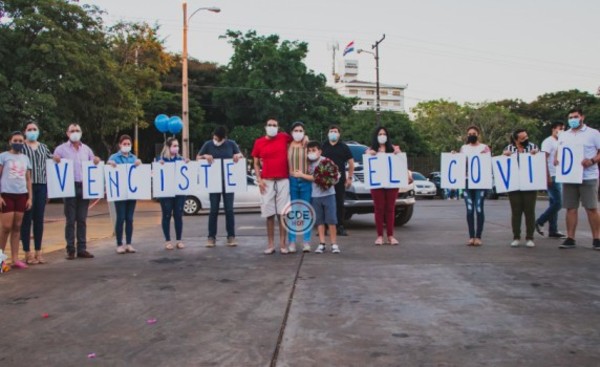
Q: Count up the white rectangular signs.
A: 15